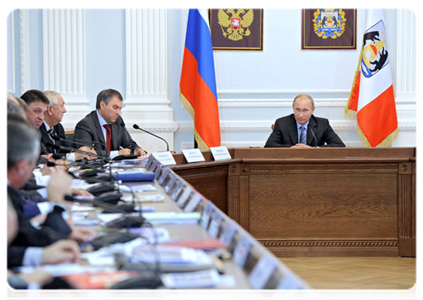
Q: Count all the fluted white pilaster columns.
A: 3